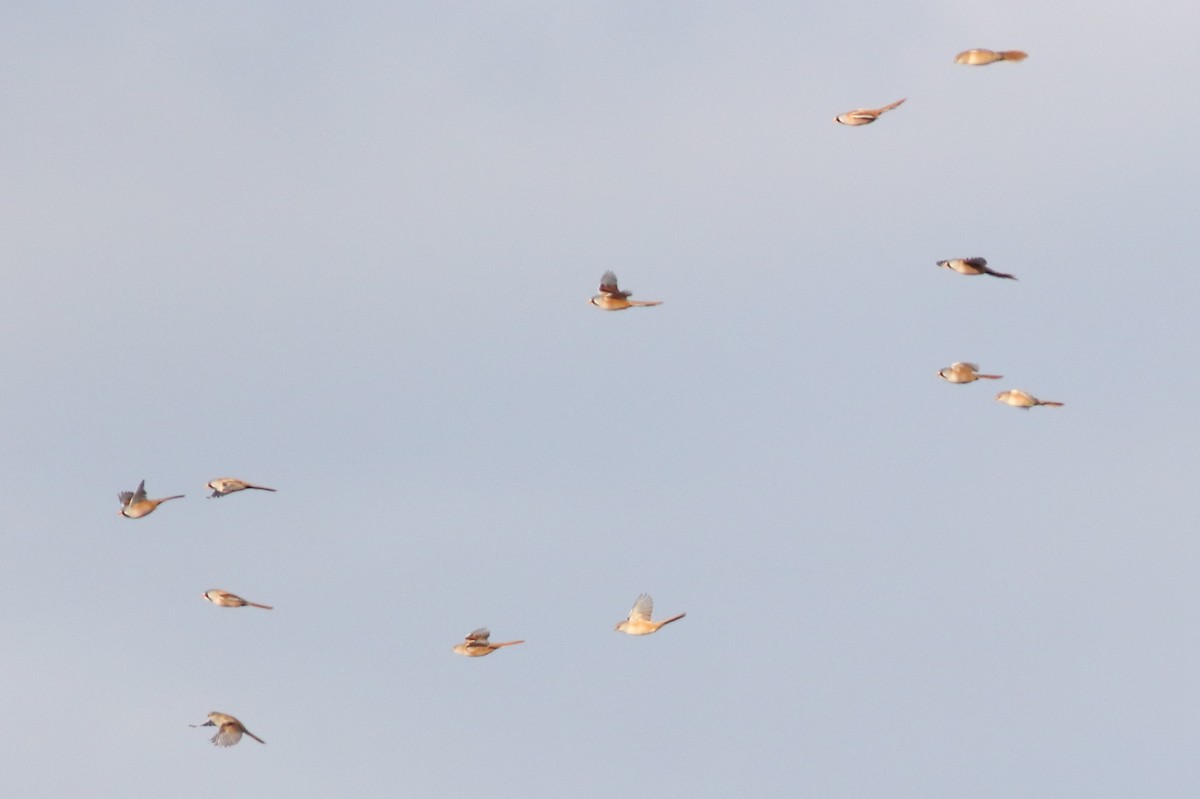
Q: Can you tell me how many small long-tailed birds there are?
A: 12